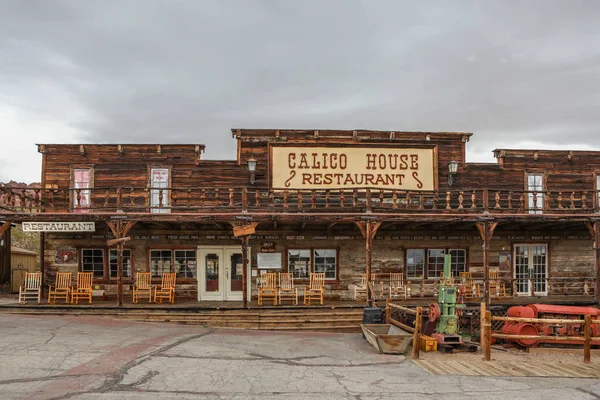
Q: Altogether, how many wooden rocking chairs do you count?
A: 13